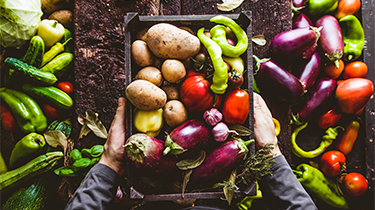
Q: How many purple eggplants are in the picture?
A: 10